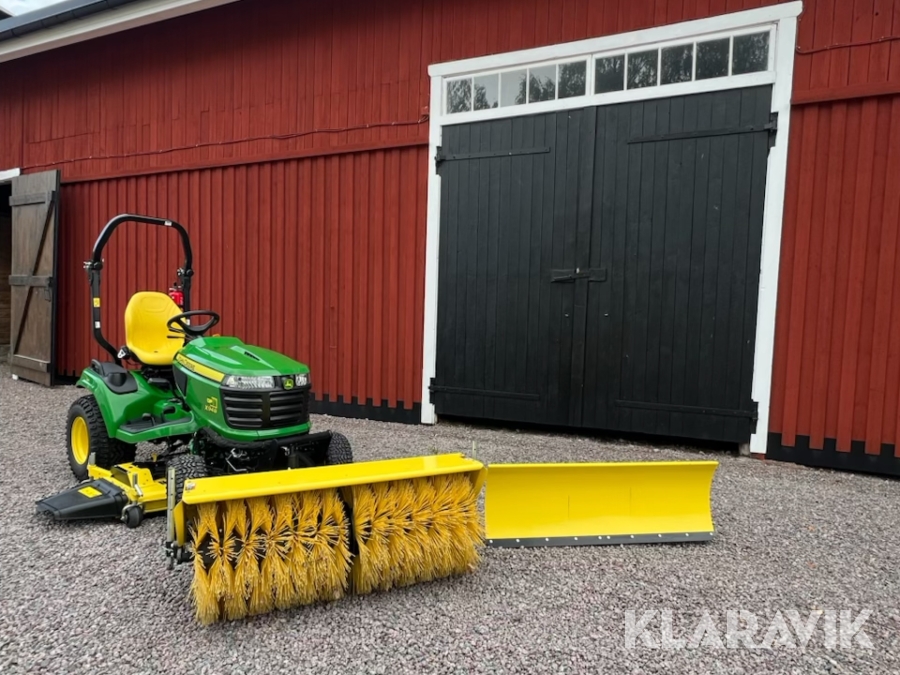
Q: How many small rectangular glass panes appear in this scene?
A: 10